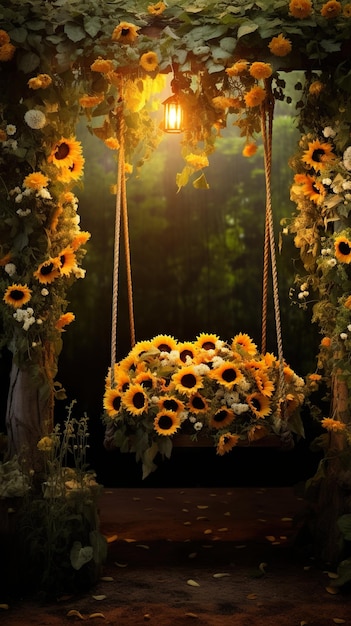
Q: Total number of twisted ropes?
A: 4